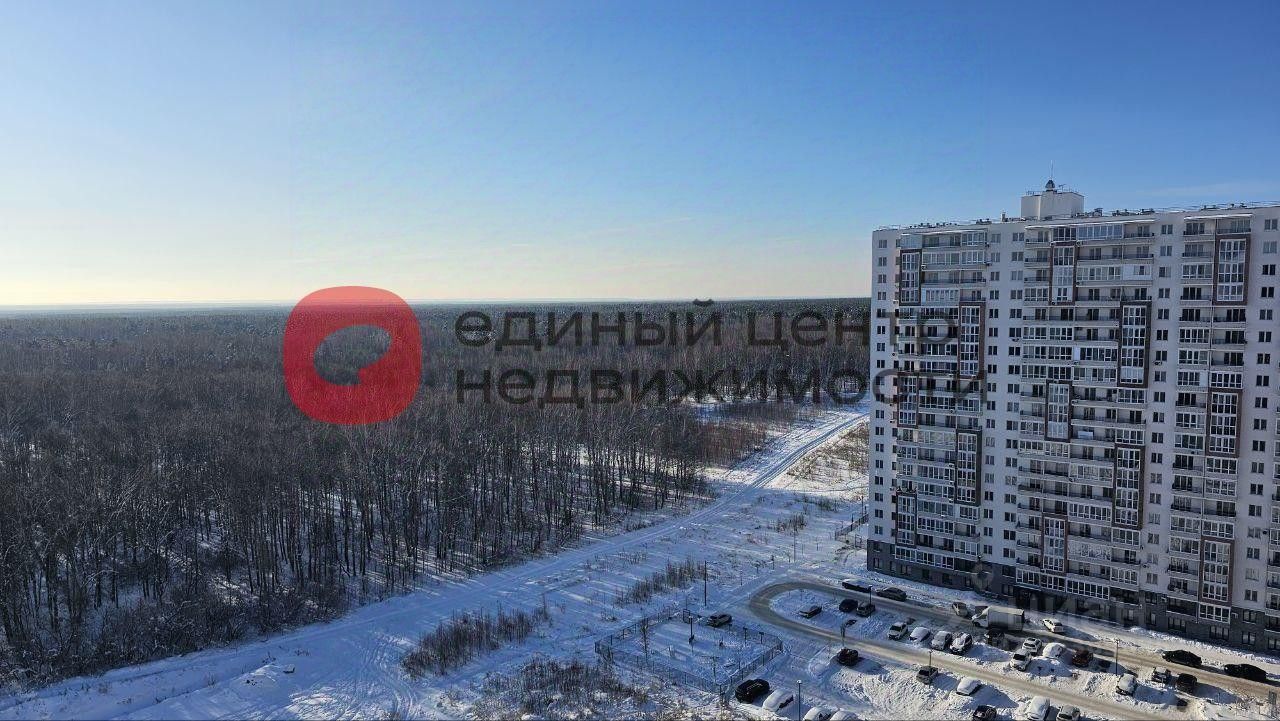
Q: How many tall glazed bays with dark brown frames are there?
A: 13